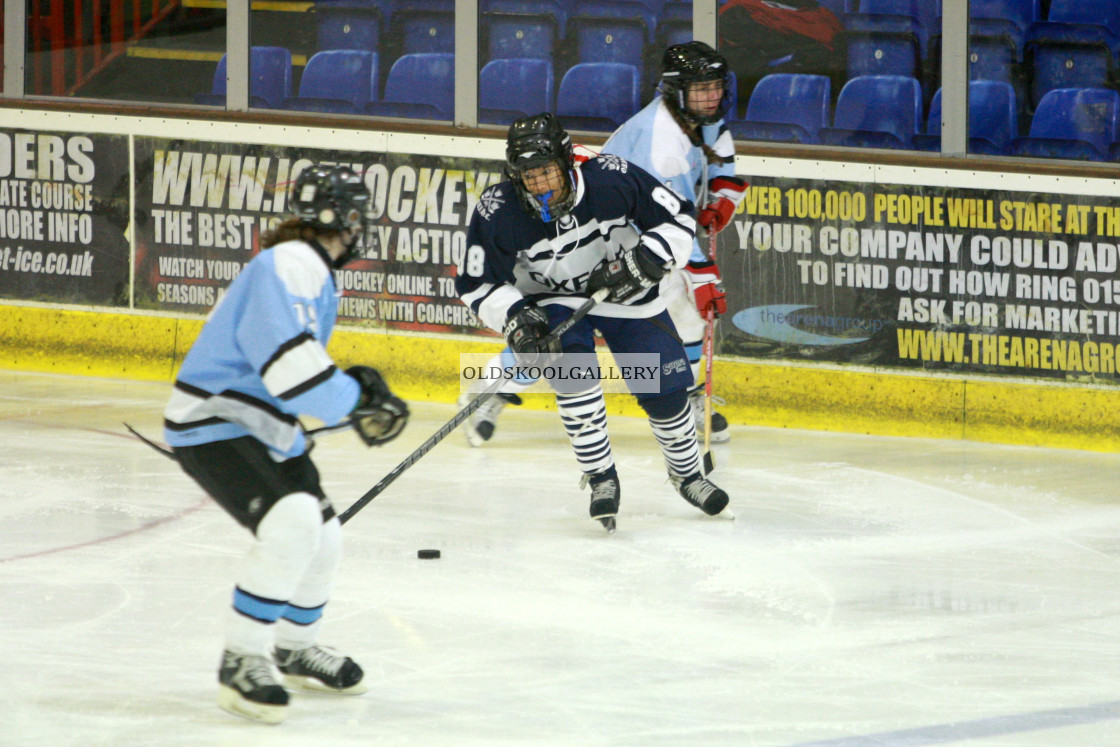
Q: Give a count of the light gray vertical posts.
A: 5